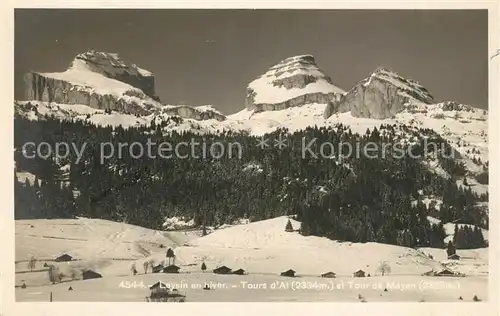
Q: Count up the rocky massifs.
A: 3